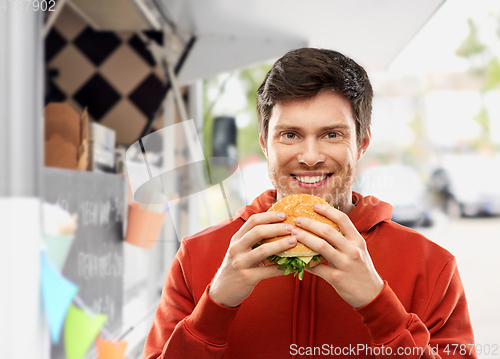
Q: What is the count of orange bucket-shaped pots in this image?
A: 1